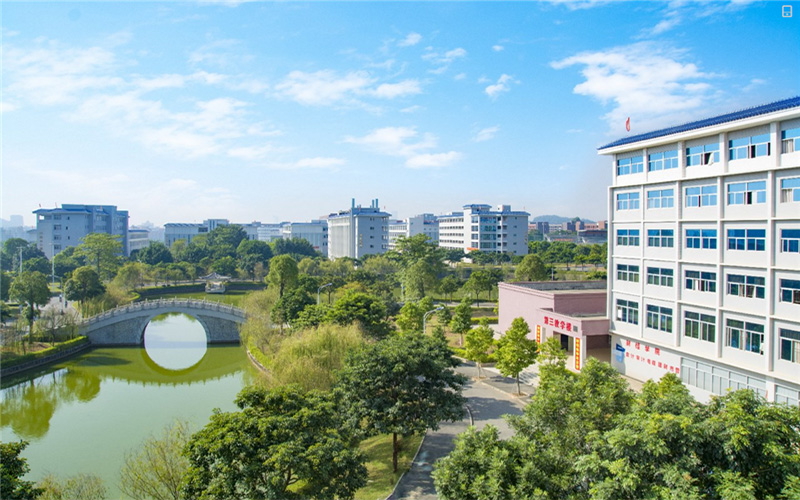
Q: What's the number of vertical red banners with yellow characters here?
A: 2